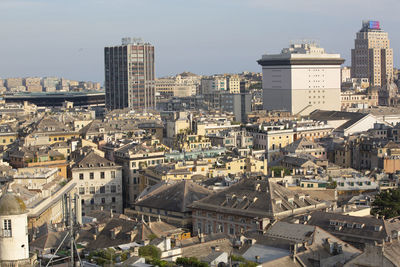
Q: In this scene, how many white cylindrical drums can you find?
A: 1